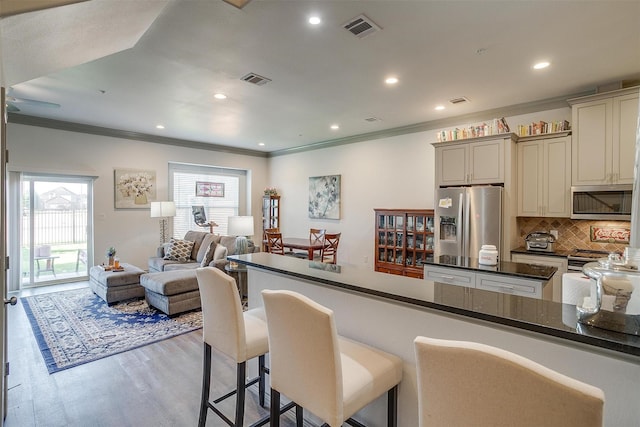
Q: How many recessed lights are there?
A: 8